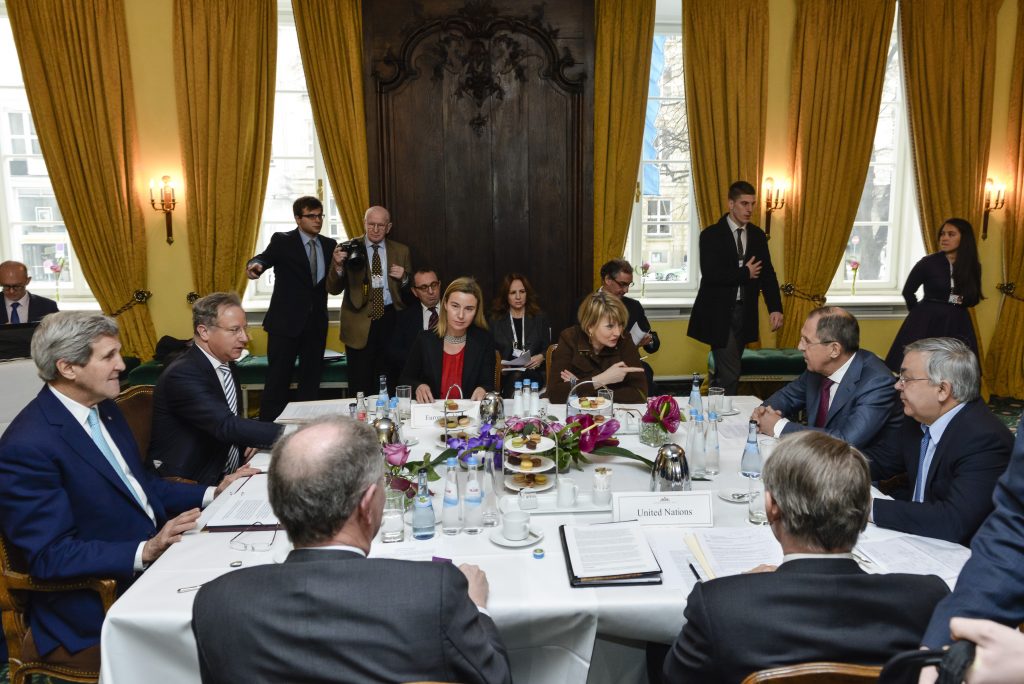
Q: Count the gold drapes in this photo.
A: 8